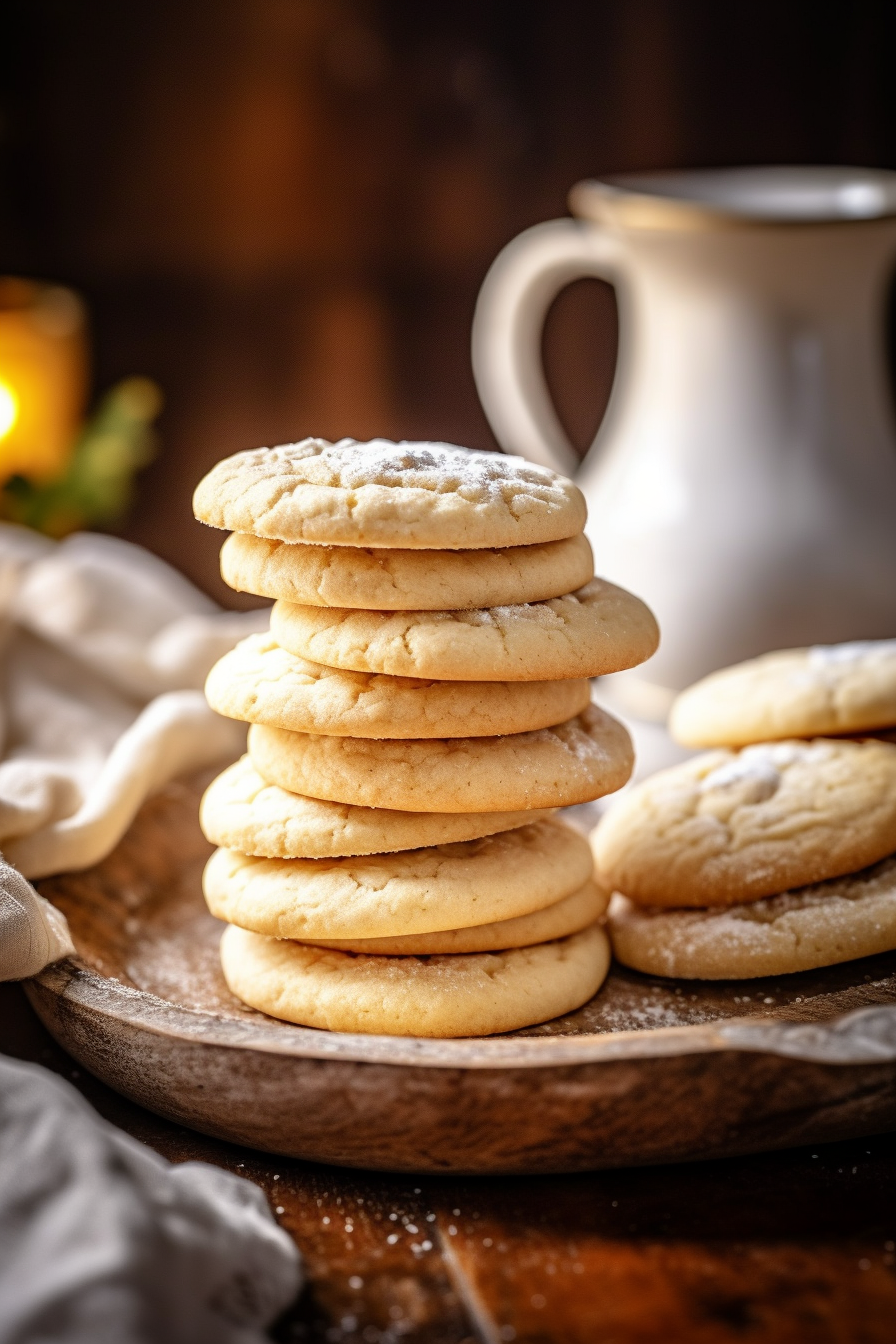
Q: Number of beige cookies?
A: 12